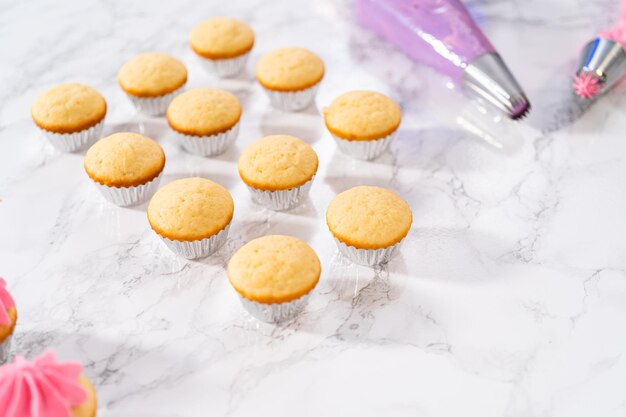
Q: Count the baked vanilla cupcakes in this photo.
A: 11